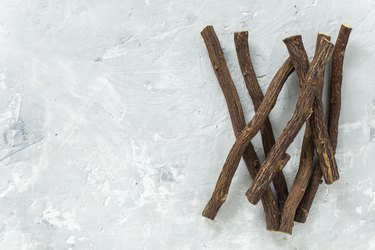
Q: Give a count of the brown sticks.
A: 7